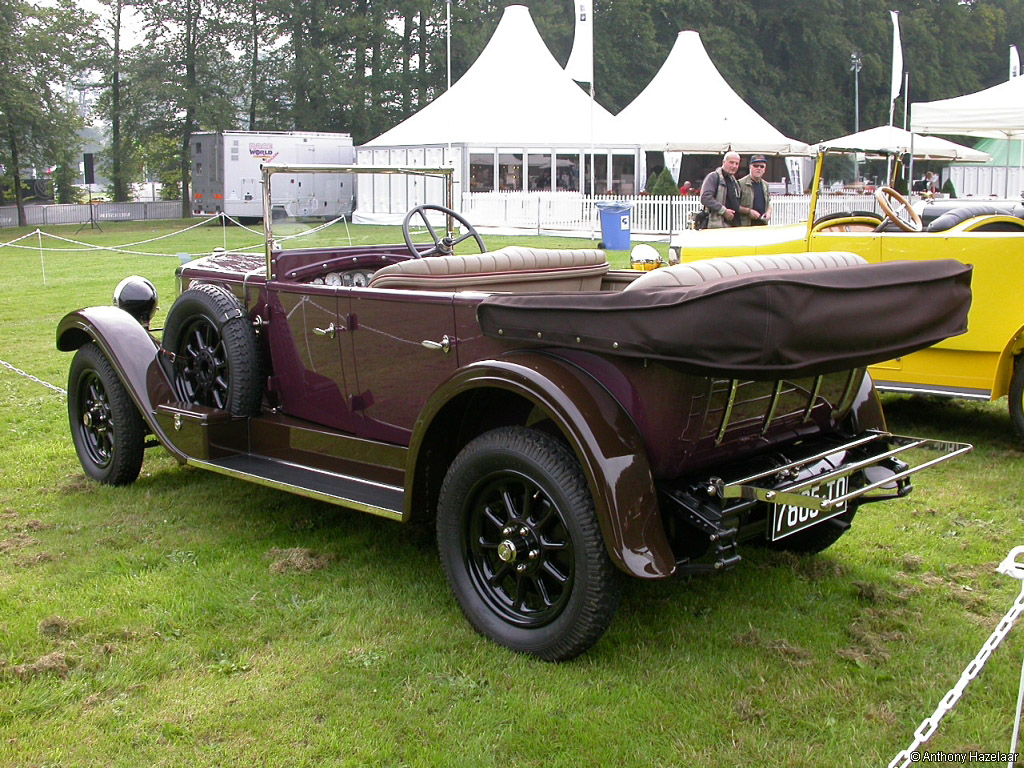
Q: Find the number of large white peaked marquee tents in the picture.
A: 2